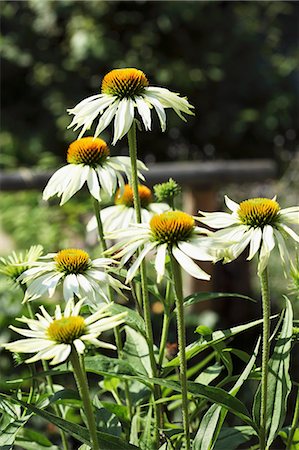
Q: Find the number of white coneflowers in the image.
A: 7